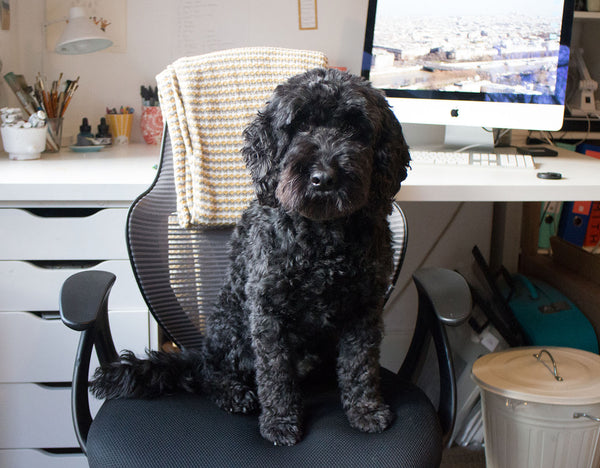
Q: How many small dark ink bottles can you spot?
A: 2